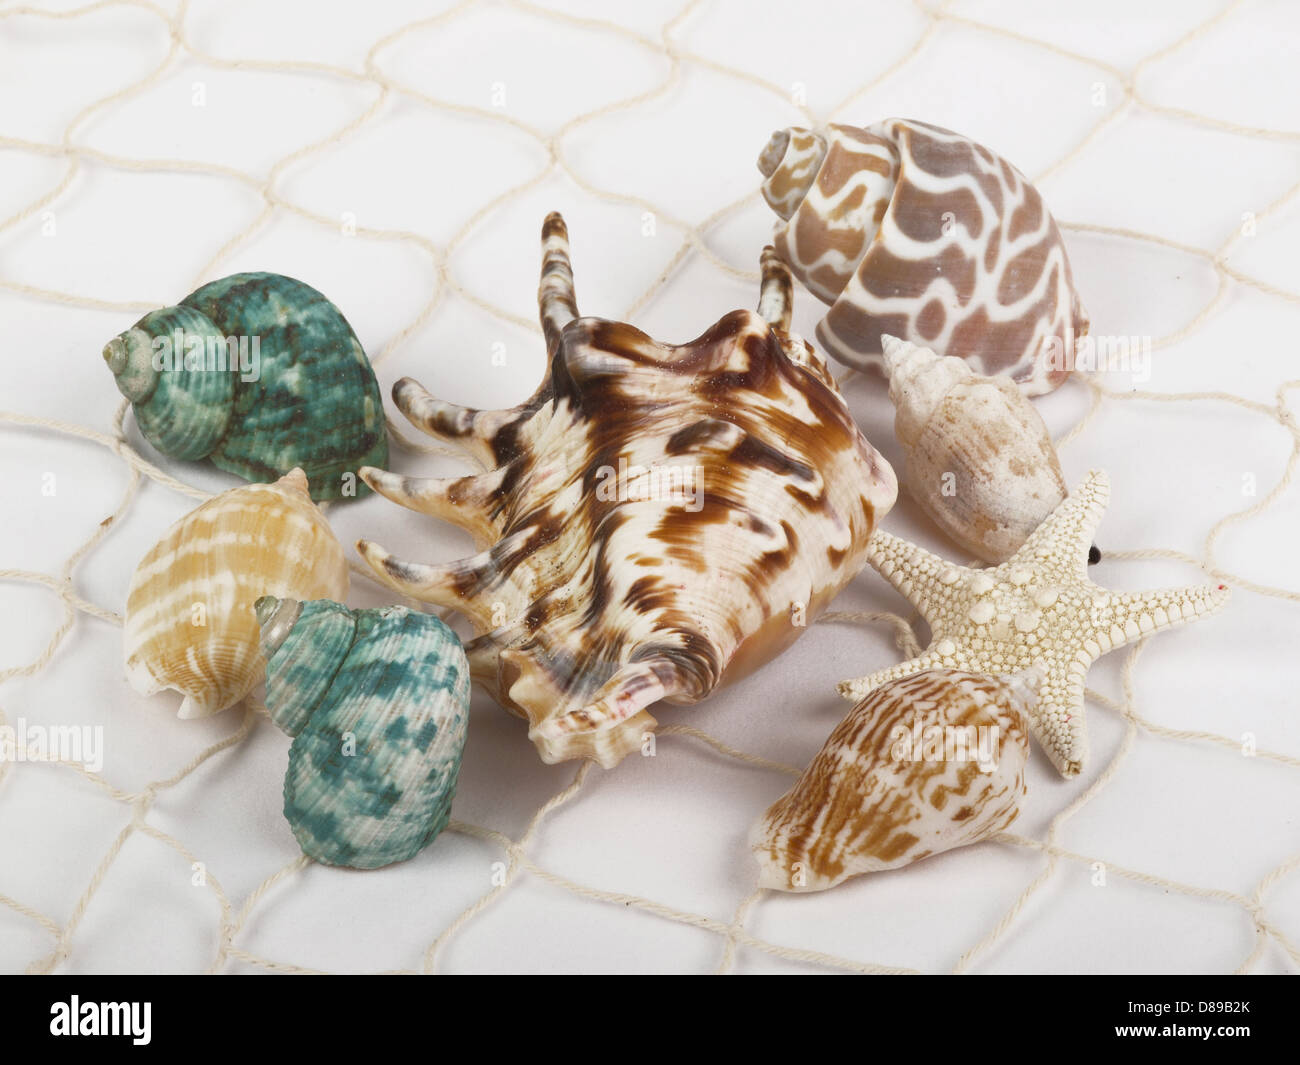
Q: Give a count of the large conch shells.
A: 1